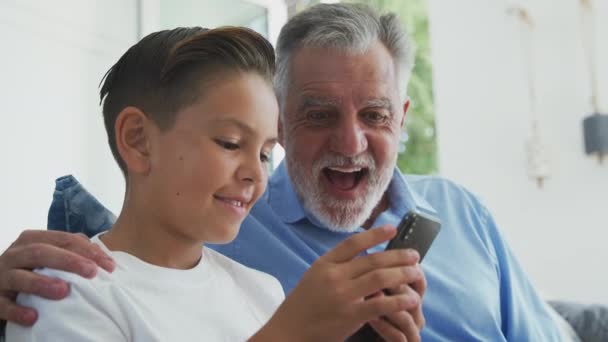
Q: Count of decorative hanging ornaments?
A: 2